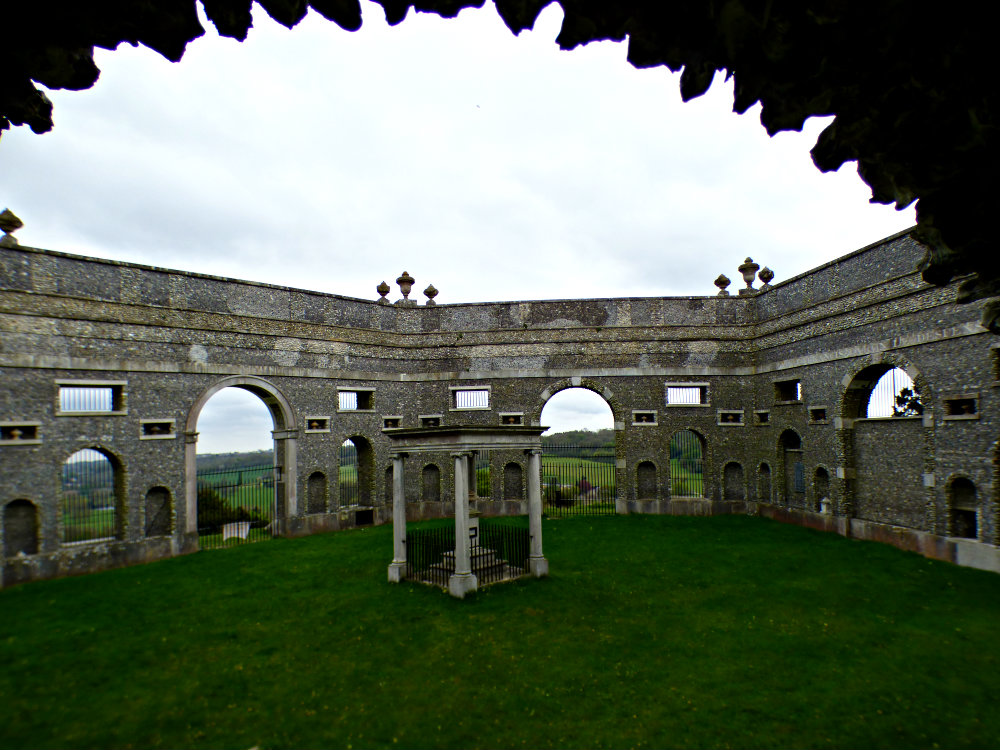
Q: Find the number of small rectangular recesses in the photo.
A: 11